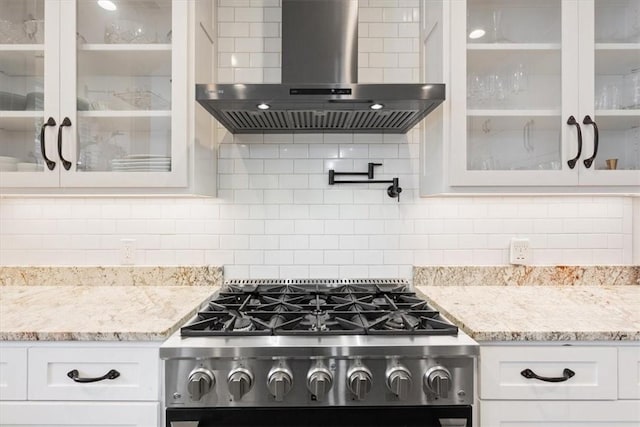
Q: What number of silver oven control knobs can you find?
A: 7